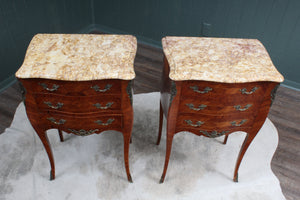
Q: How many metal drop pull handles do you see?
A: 12